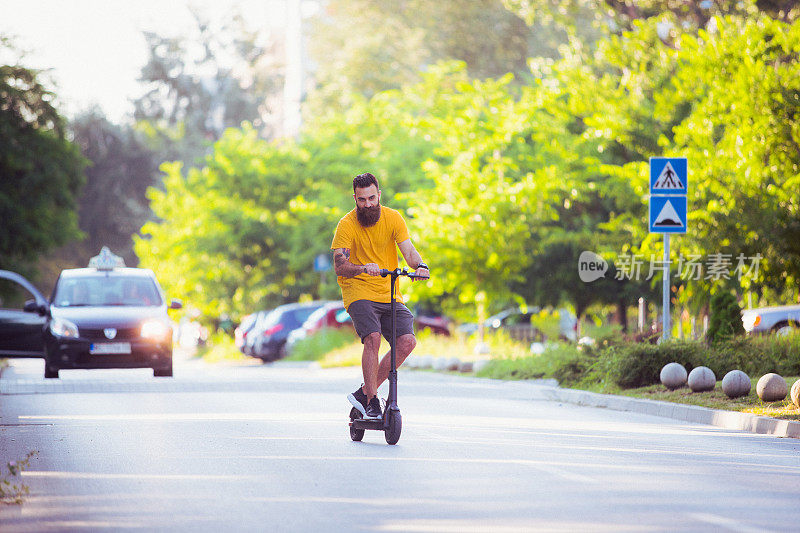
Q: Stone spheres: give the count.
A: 5